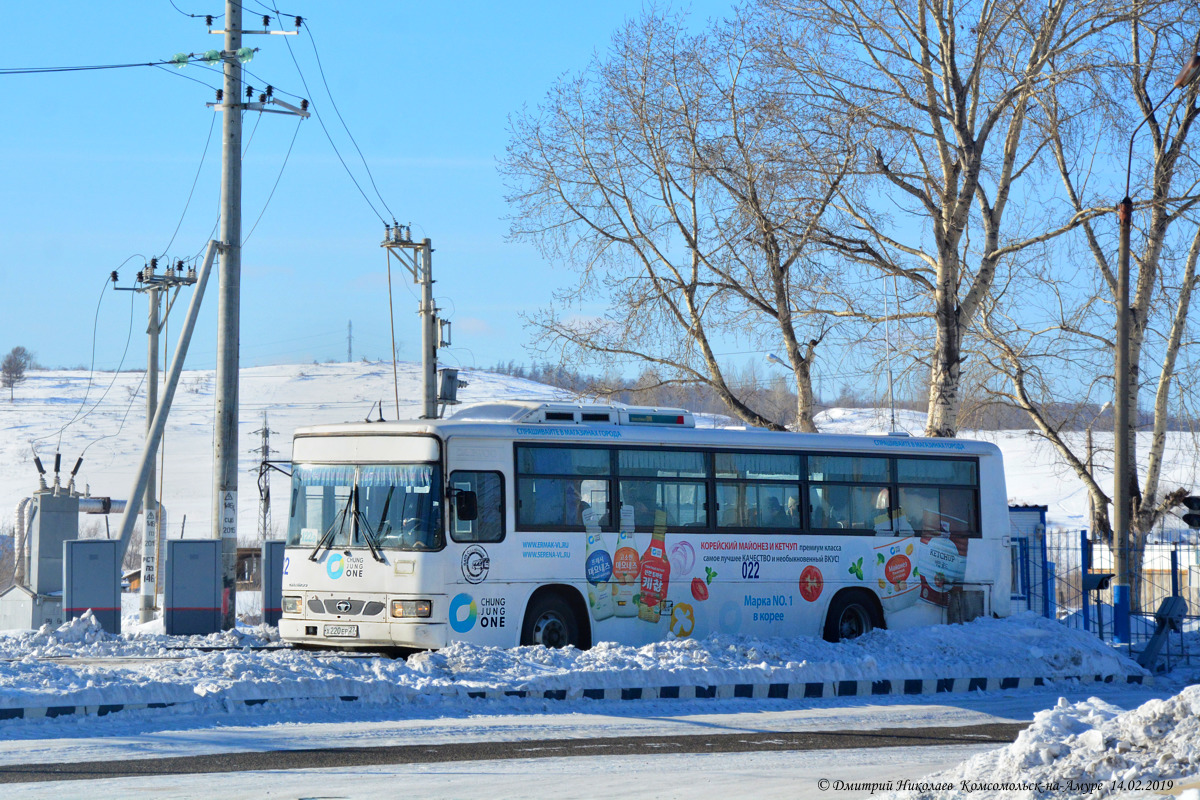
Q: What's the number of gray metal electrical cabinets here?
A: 3